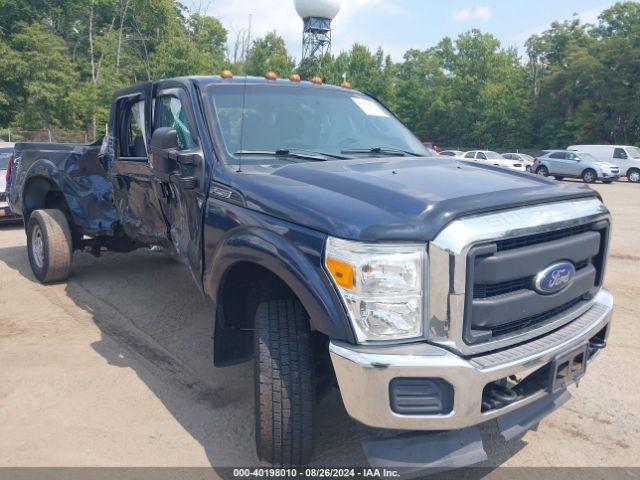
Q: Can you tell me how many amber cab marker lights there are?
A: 5